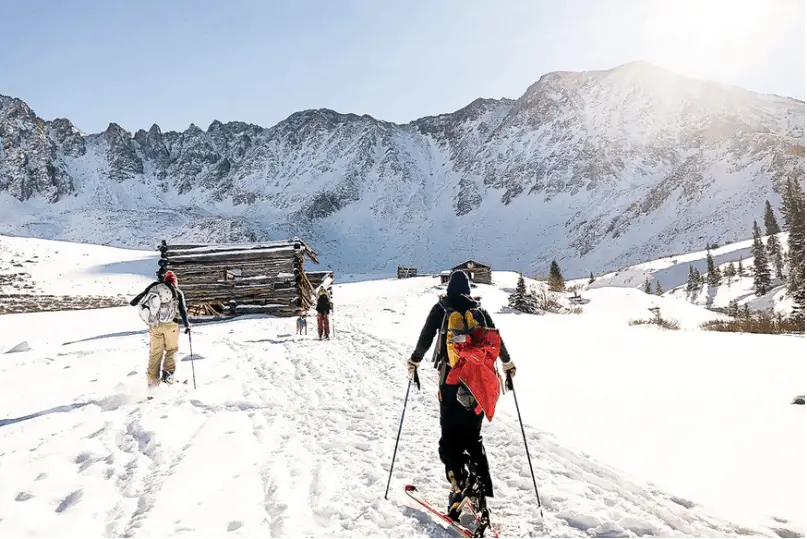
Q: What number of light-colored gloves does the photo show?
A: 2